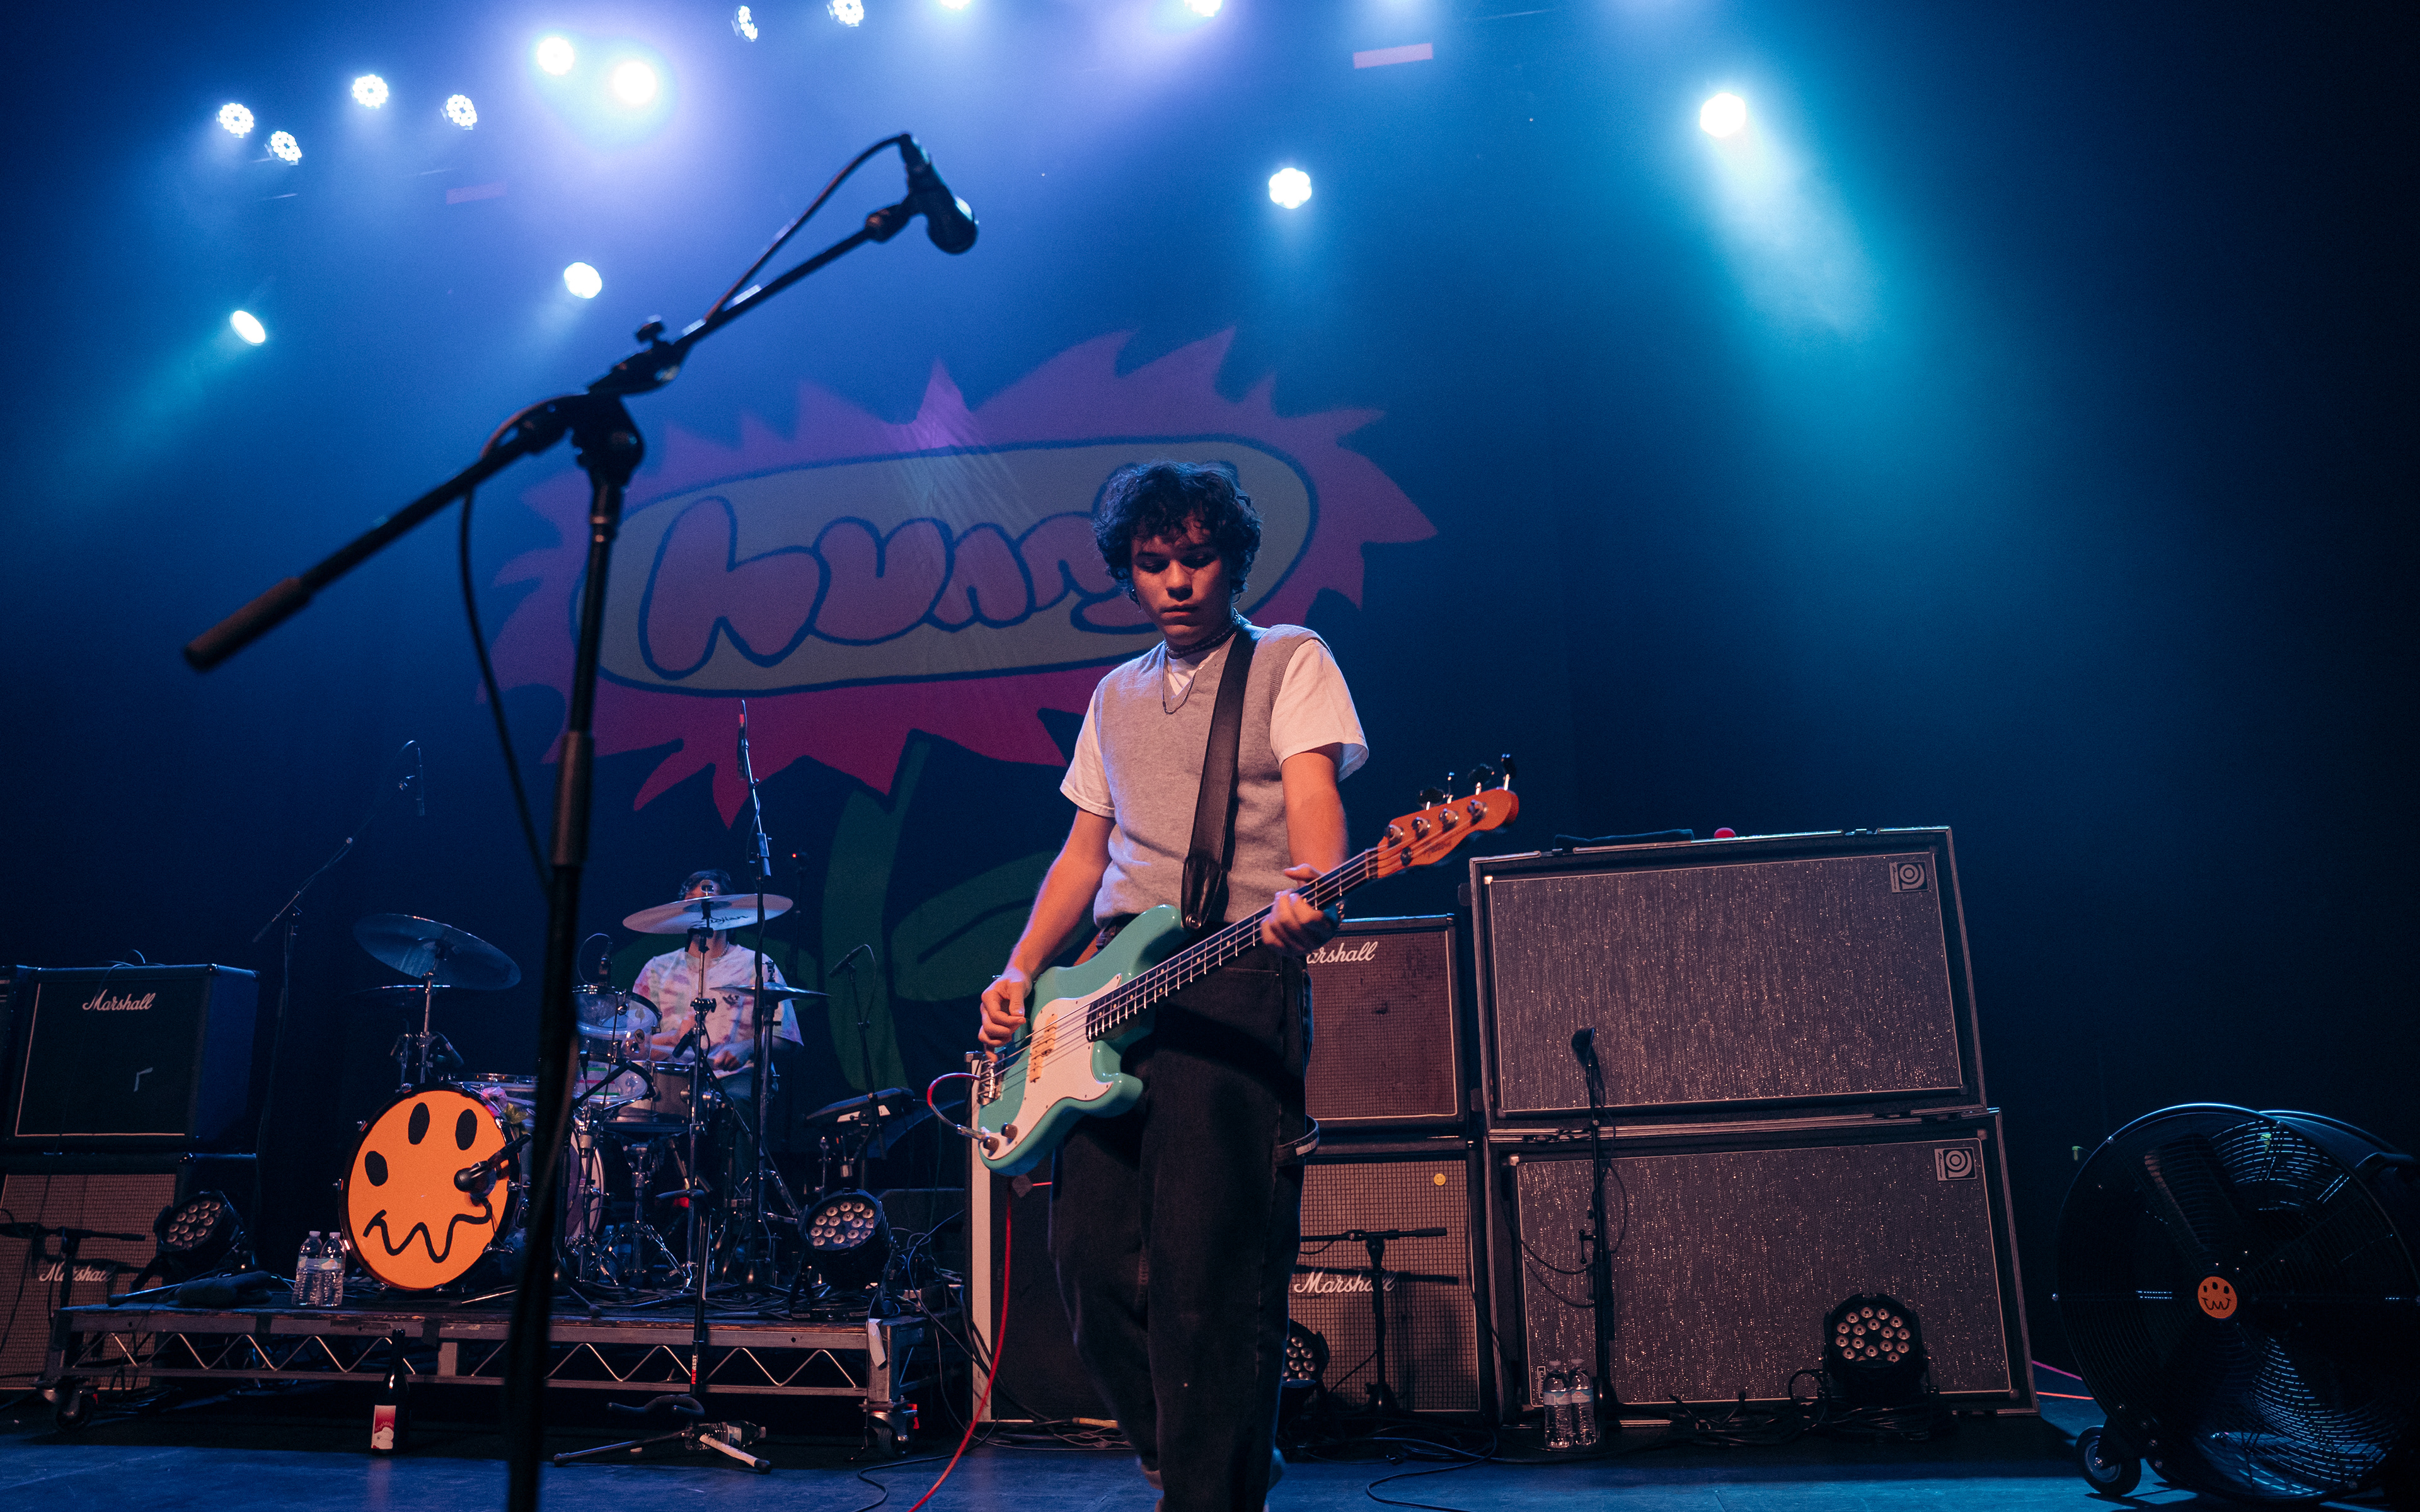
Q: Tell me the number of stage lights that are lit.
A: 14